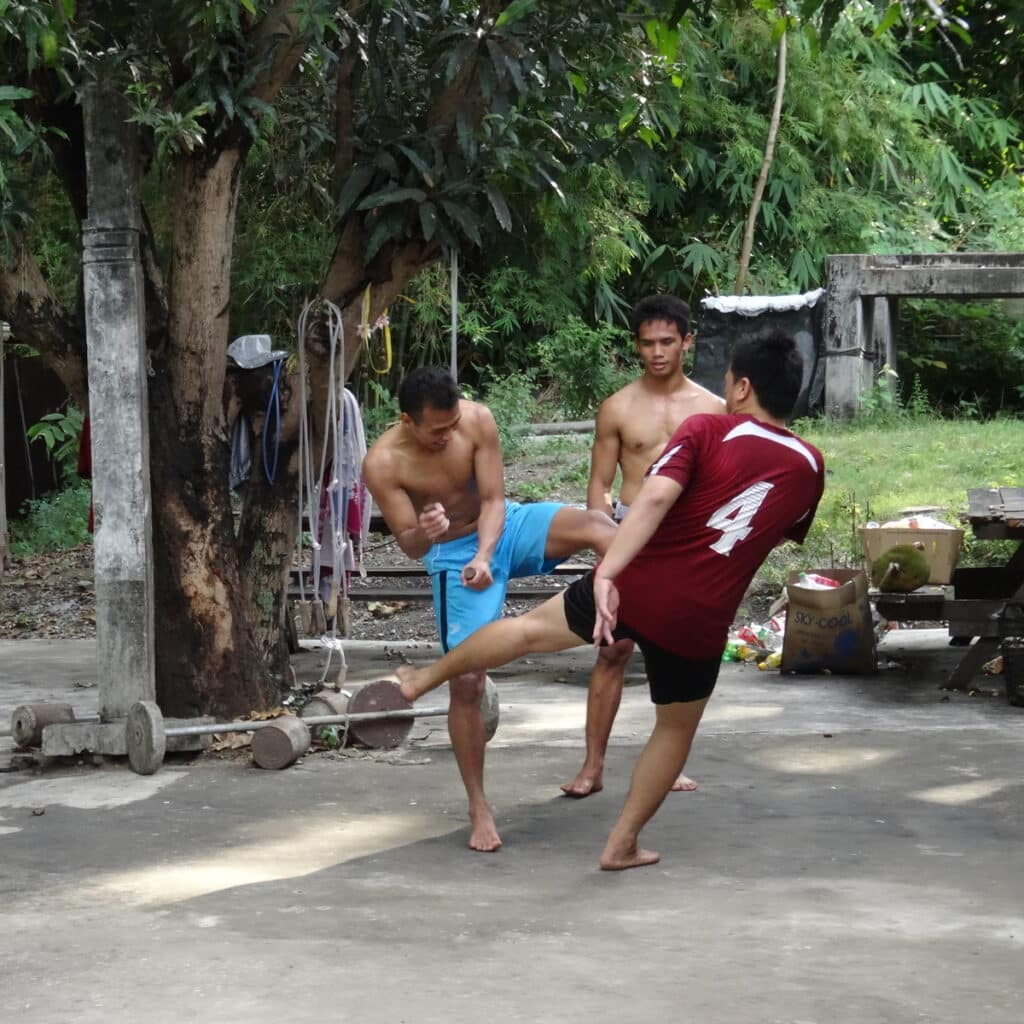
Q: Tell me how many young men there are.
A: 3